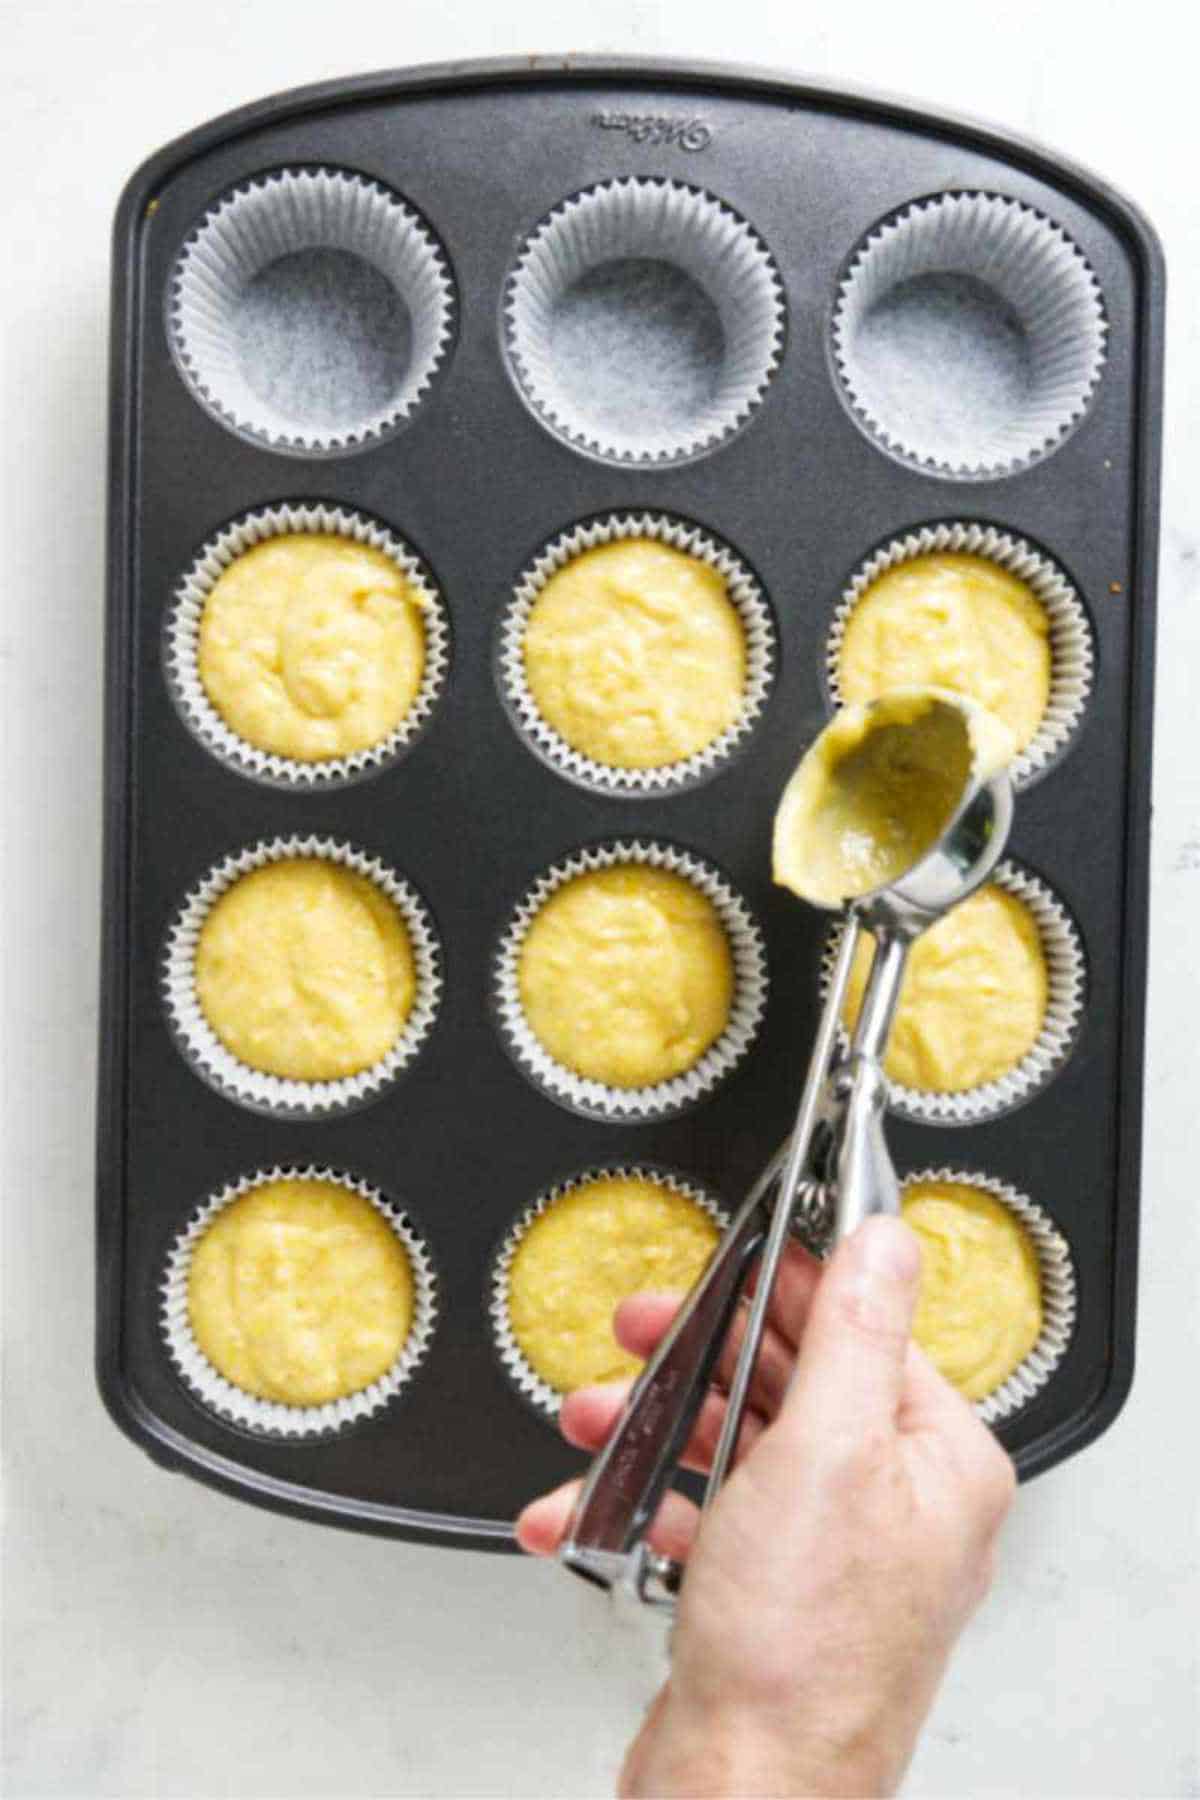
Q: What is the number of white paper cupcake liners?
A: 12